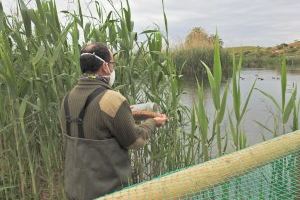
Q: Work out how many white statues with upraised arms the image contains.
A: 0